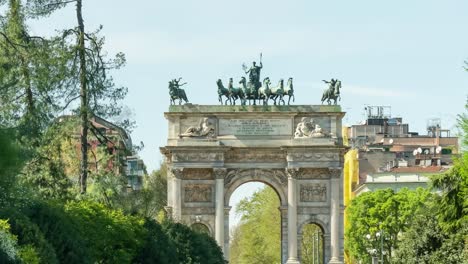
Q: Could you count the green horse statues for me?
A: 8